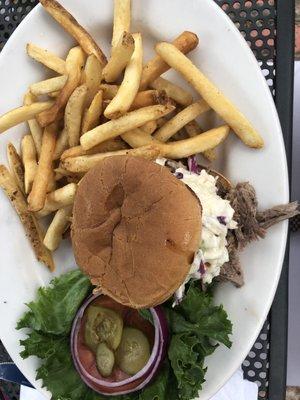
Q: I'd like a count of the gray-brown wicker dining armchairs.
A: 0